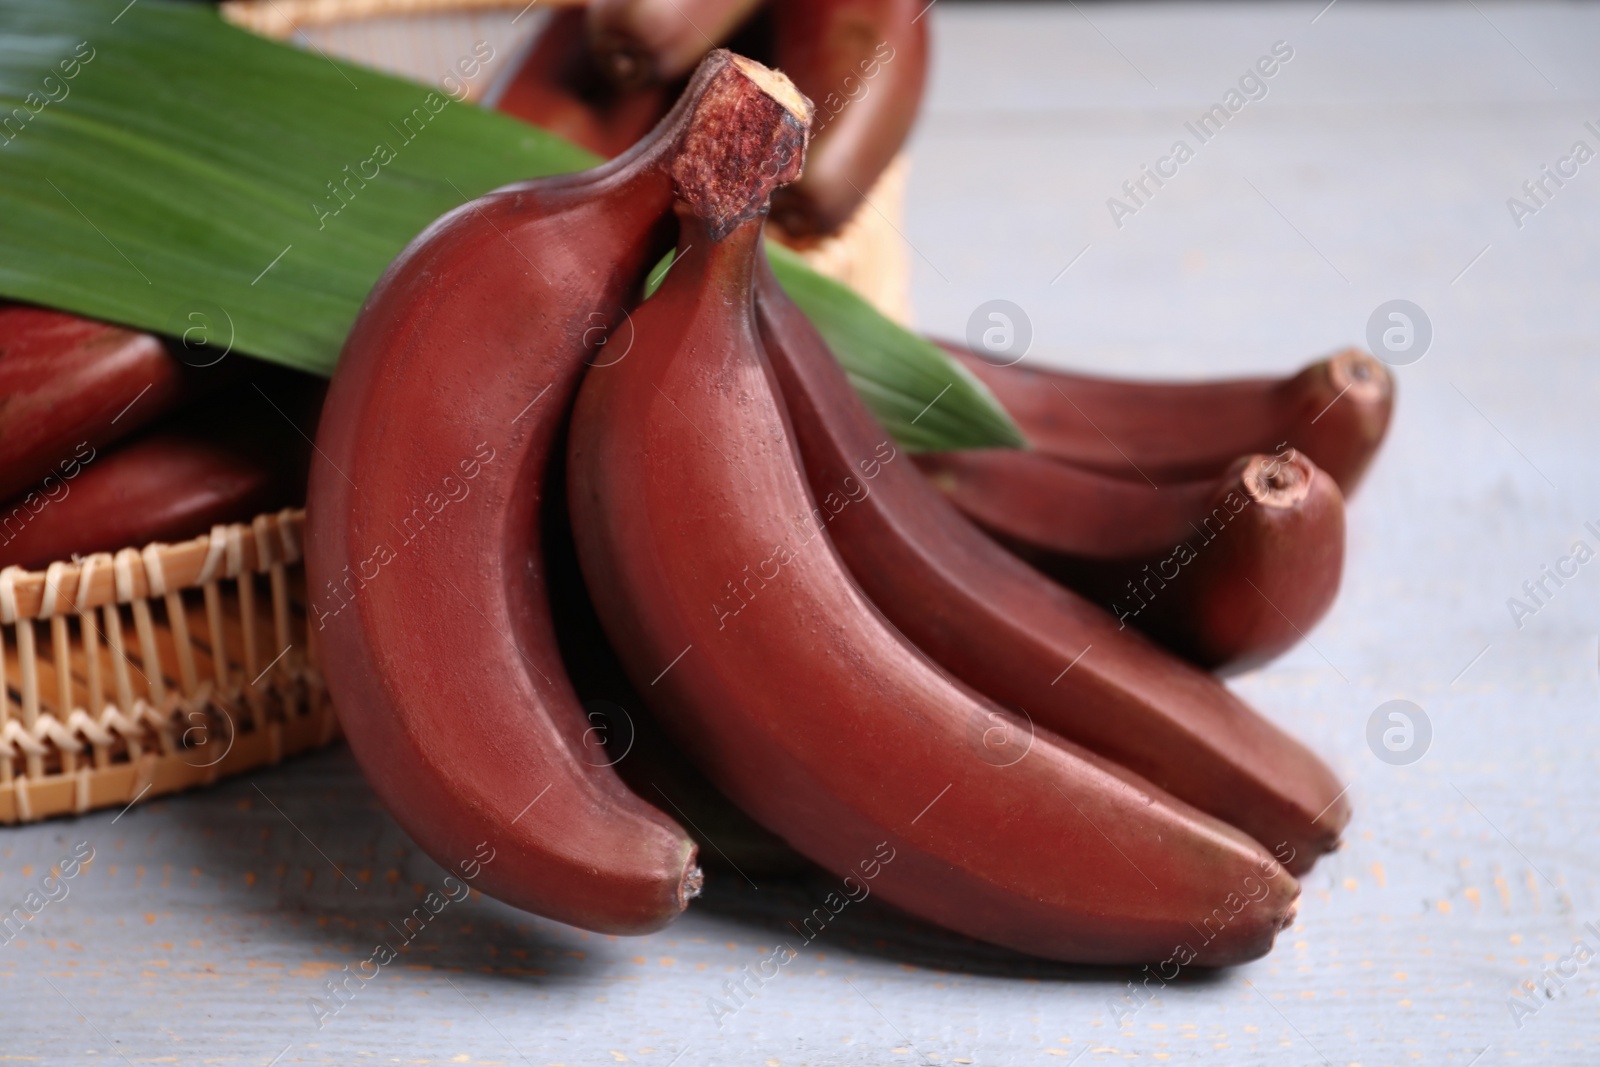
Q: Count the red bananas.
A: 10